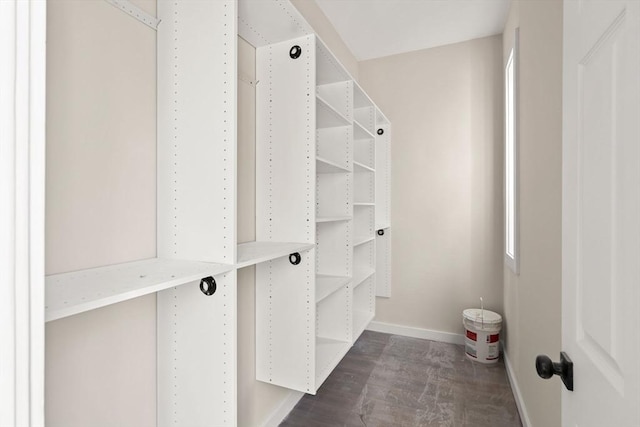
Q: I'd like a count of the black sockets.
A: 5